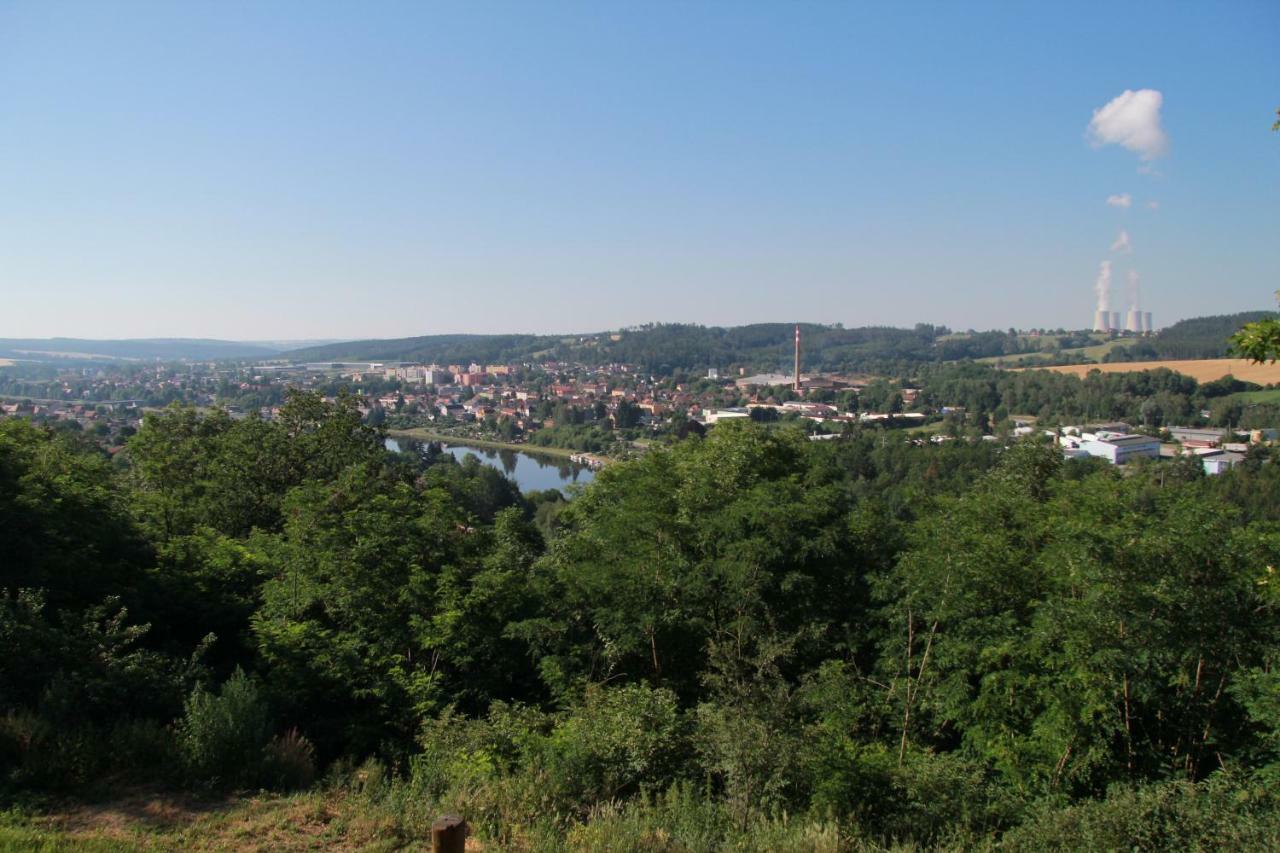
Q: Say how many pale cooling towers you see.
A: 4